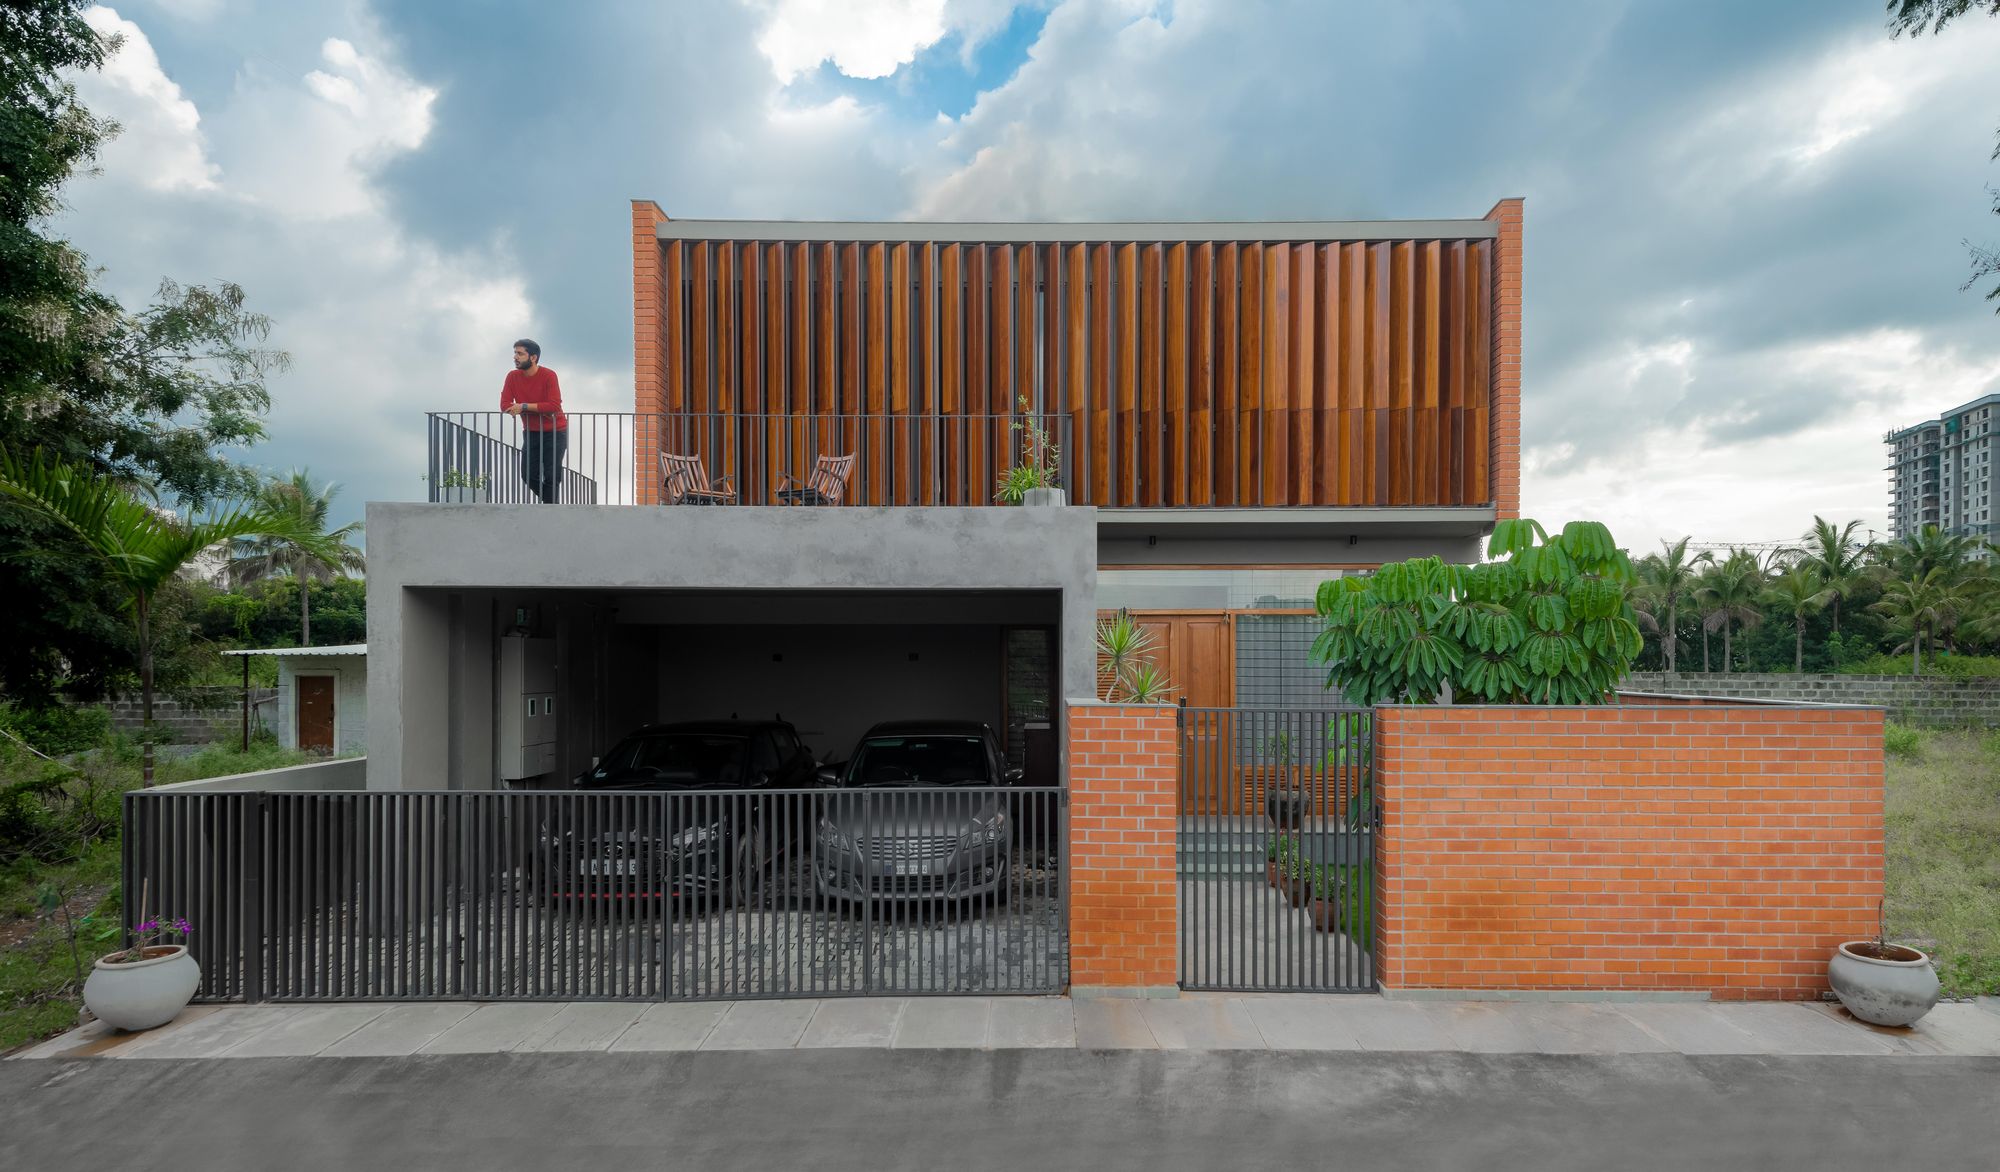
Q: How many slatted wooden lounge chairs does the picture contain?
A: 2